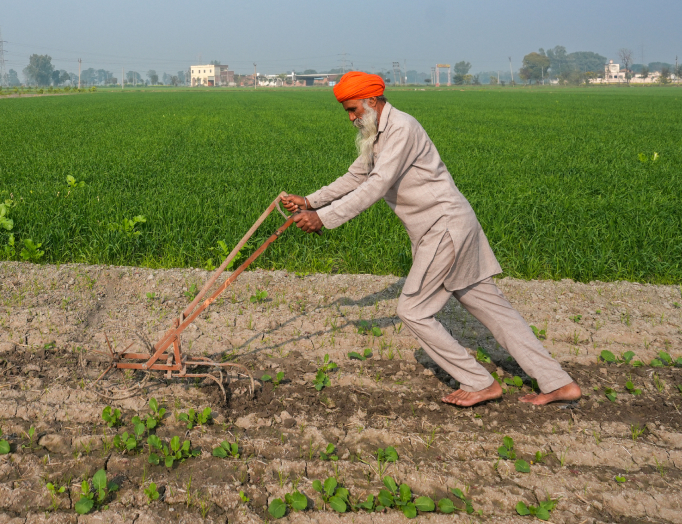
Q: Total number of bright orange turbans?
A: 1